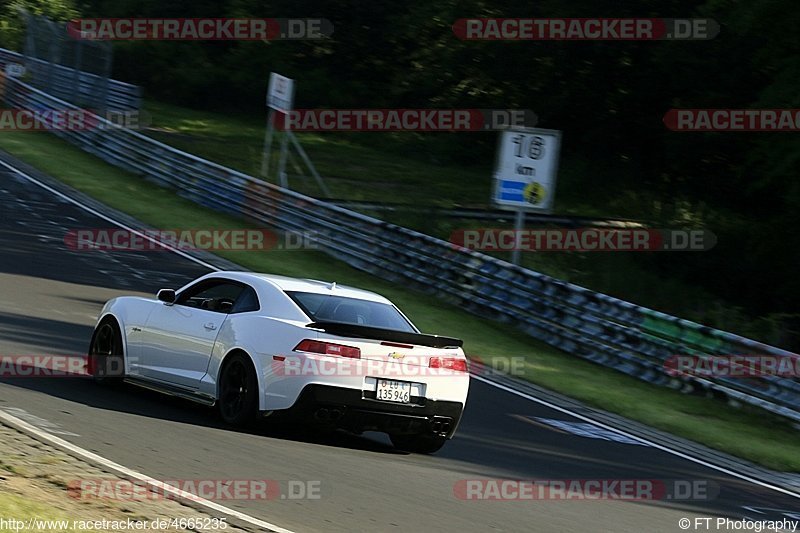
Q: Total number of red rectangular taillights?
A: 2